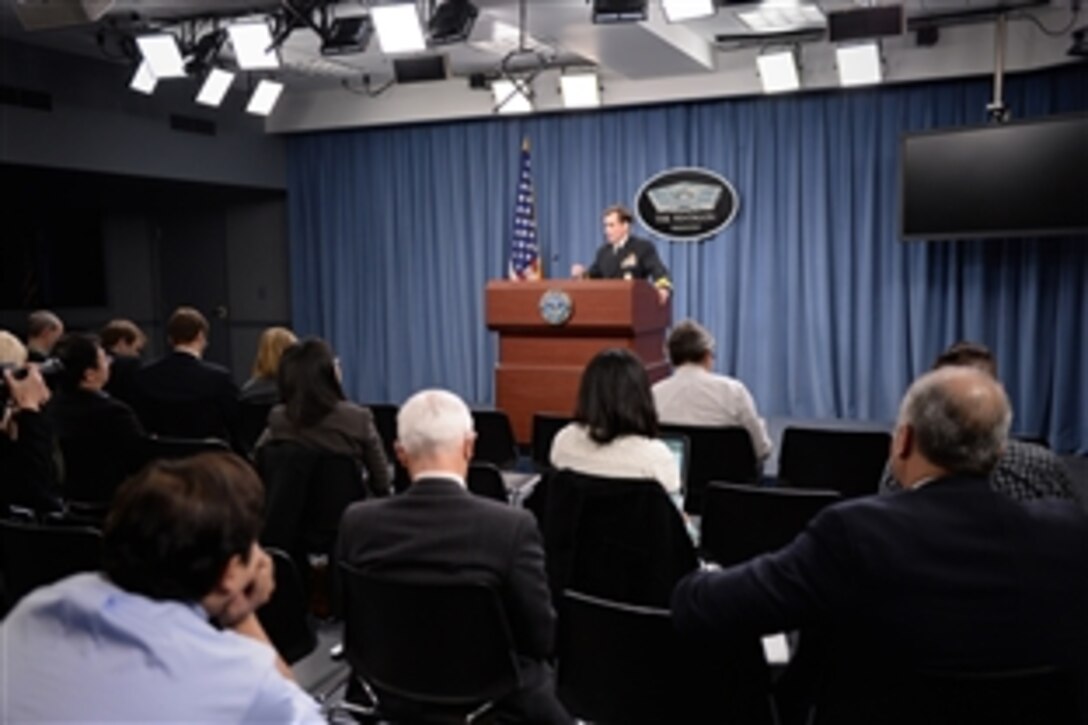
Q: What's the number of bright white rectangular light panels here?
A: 11